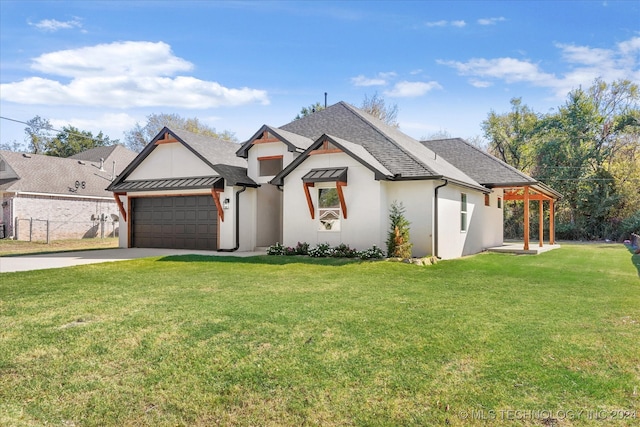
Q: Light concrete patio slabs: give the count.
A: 1